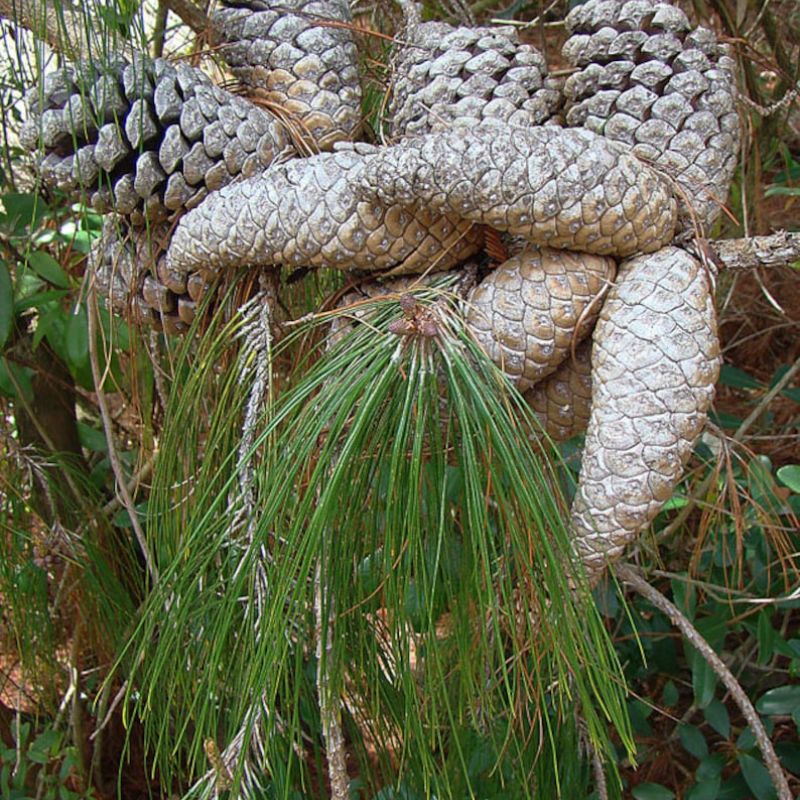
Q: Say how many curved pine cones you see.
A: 3